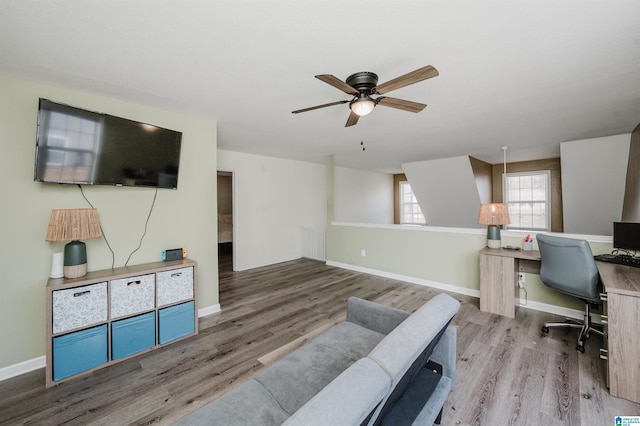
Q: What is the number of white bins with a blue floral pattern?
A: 3